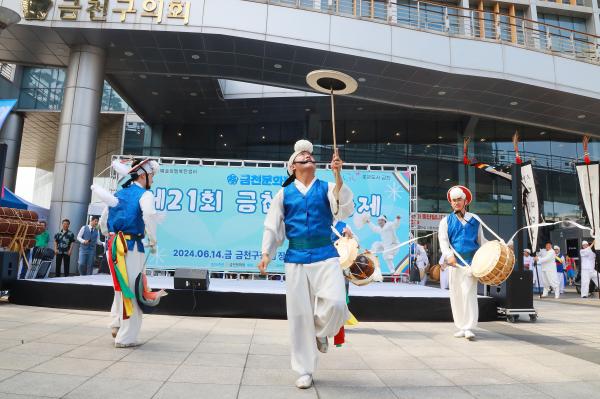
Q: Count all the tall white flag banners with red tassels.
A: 2